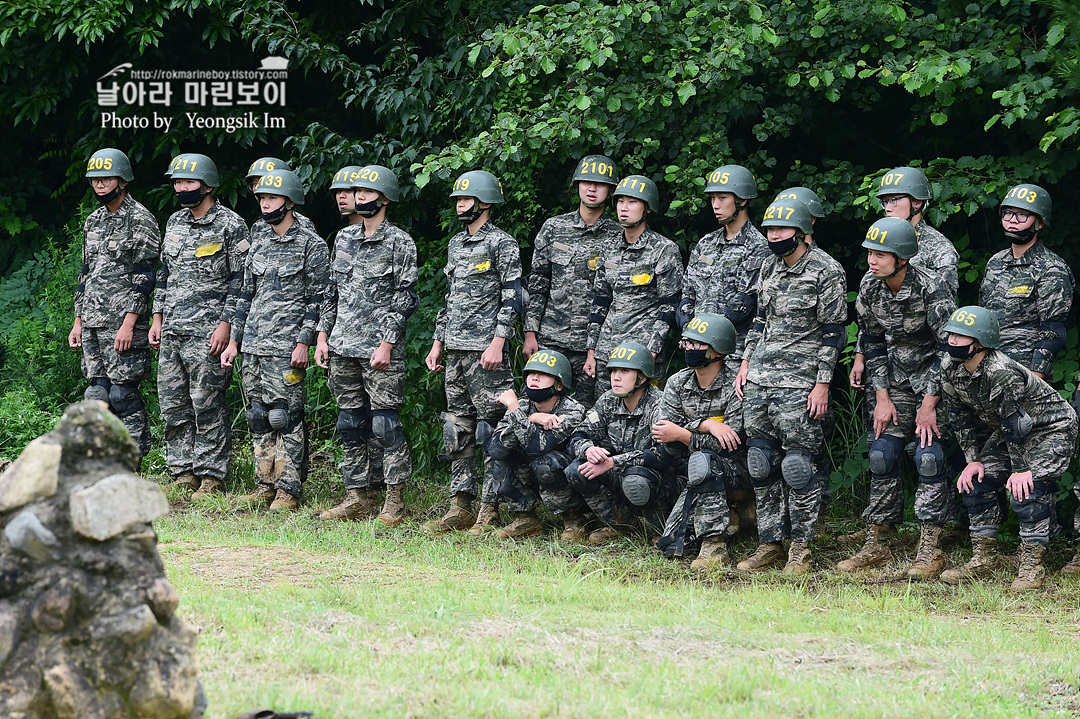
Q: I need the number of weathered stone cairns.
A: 1